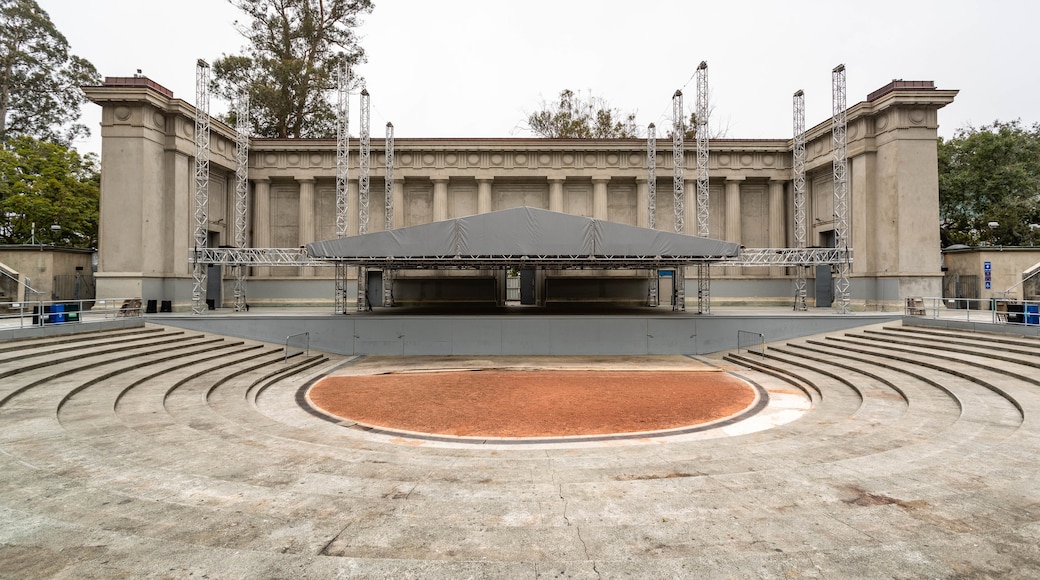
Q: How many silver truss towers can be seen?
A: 10